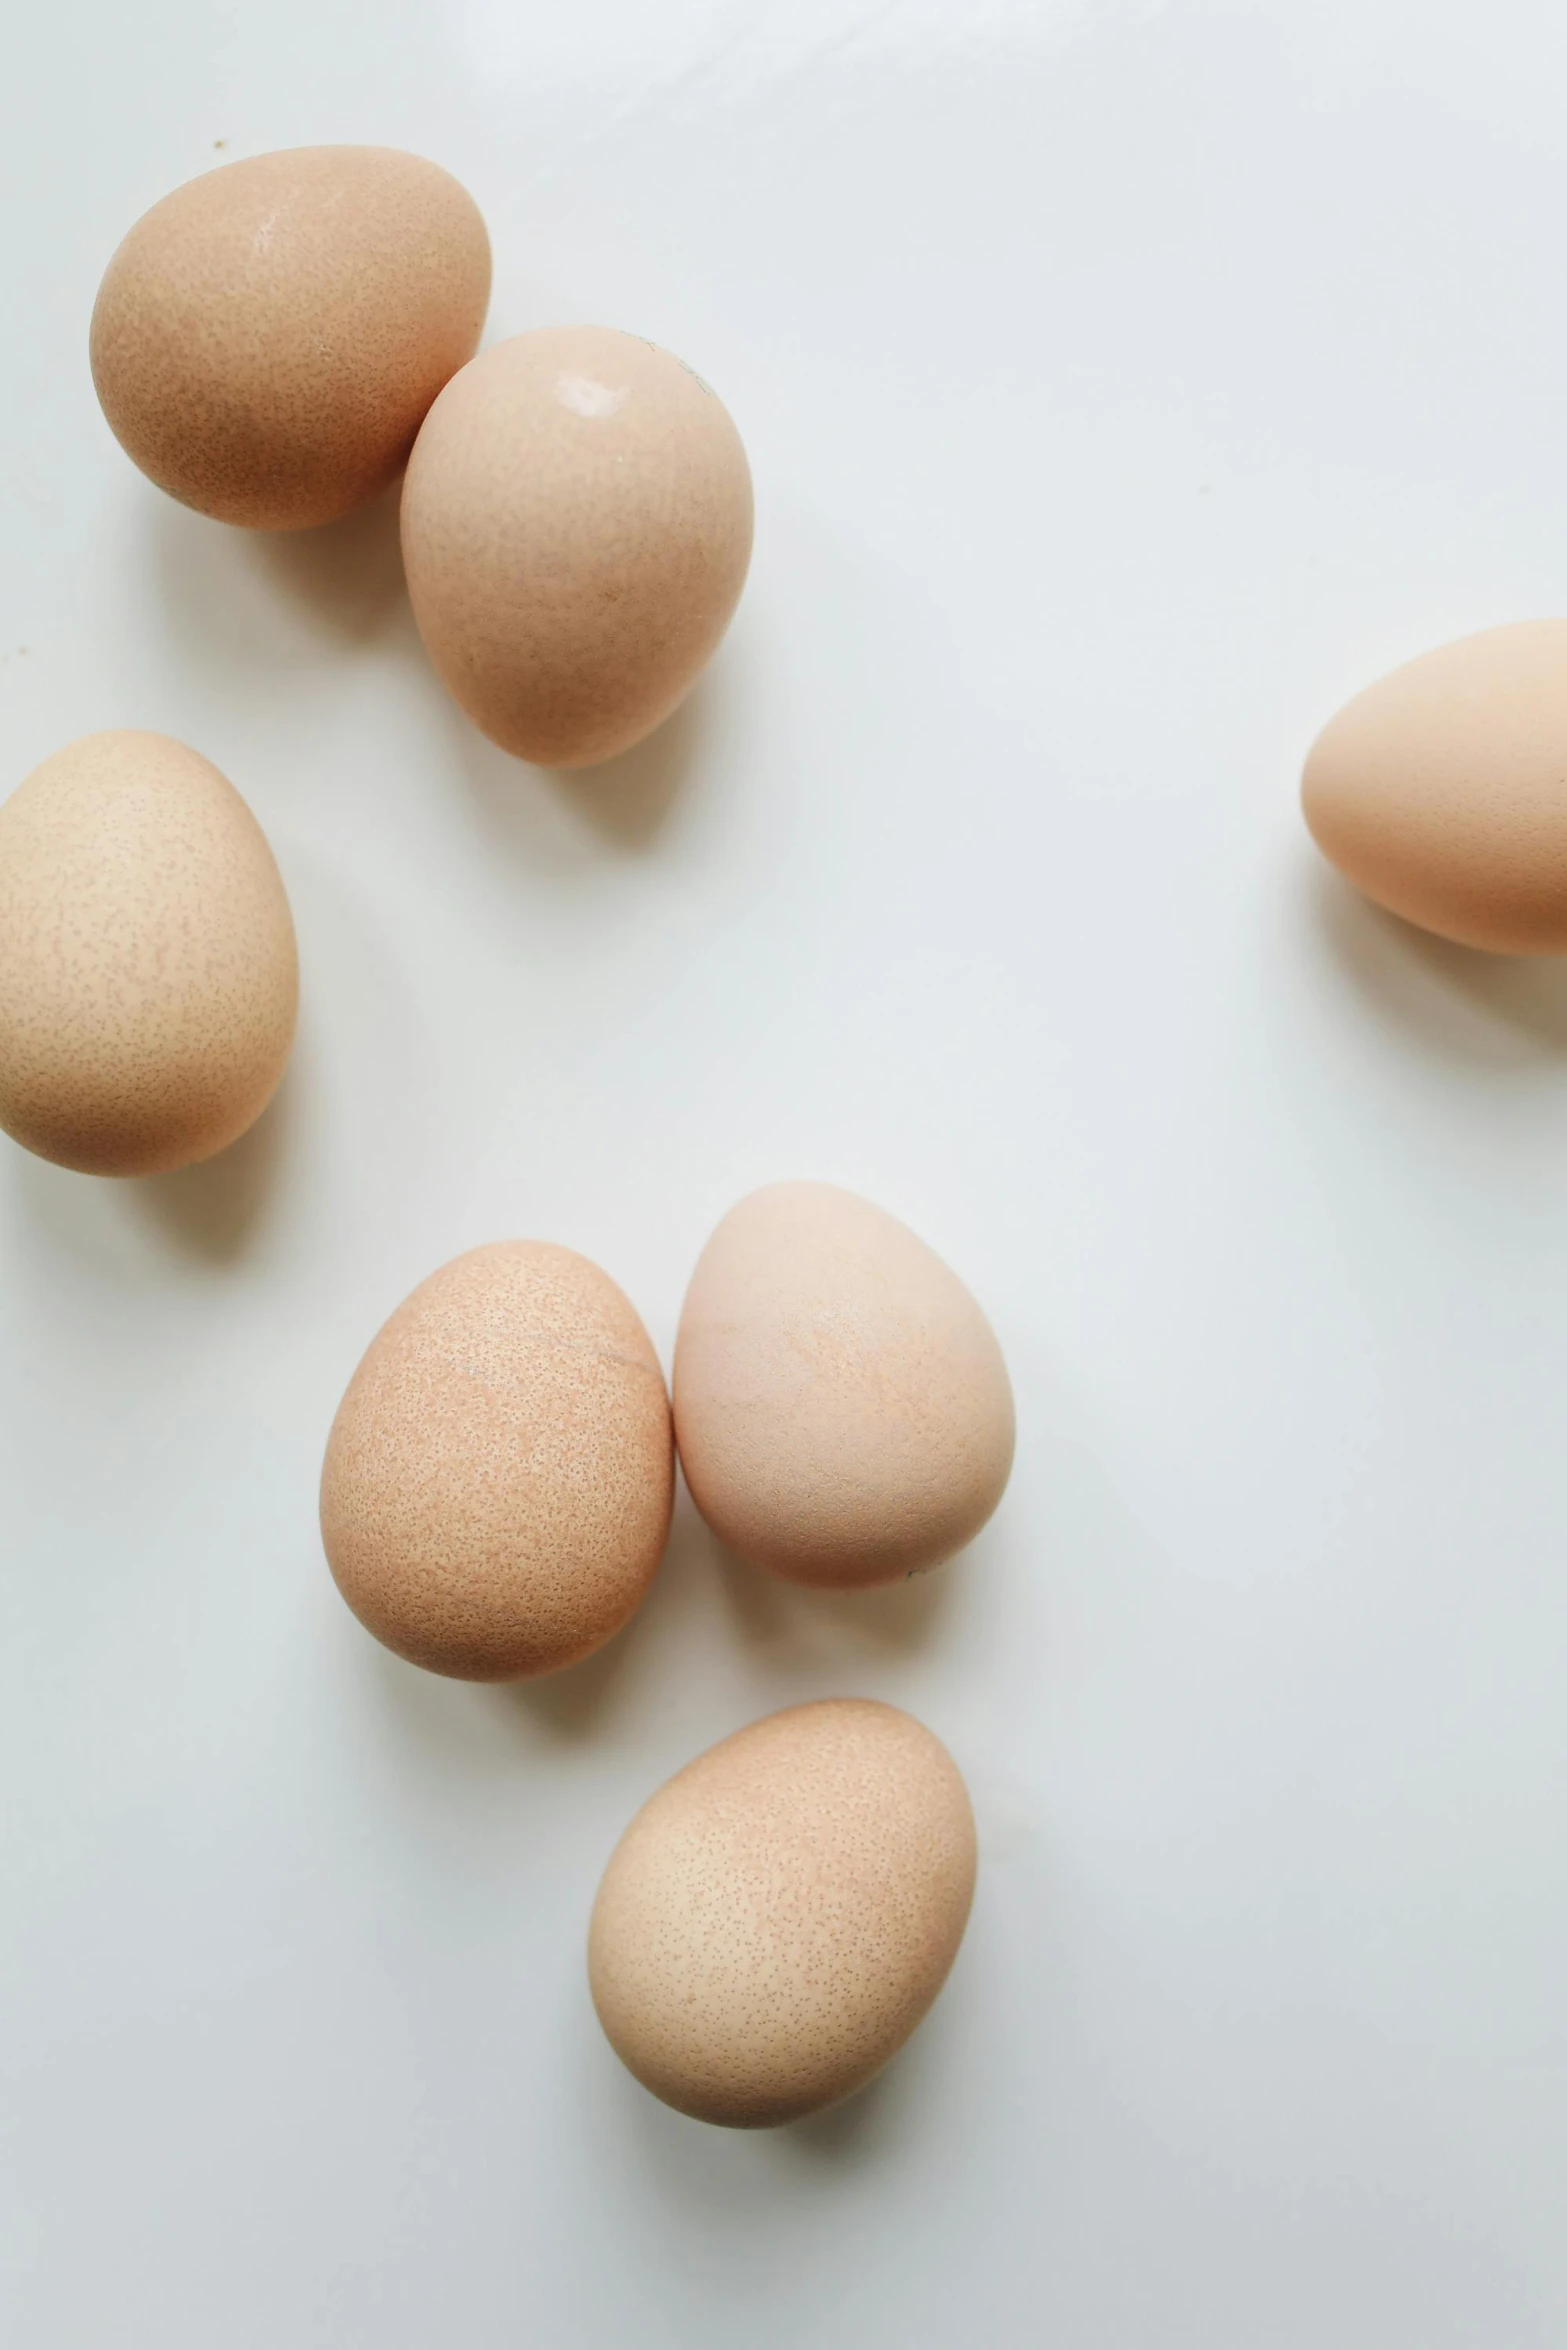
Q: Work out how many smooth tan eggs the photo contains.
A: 7